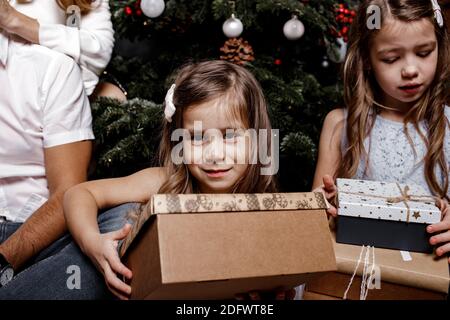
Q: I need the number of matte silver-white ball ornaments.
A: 3